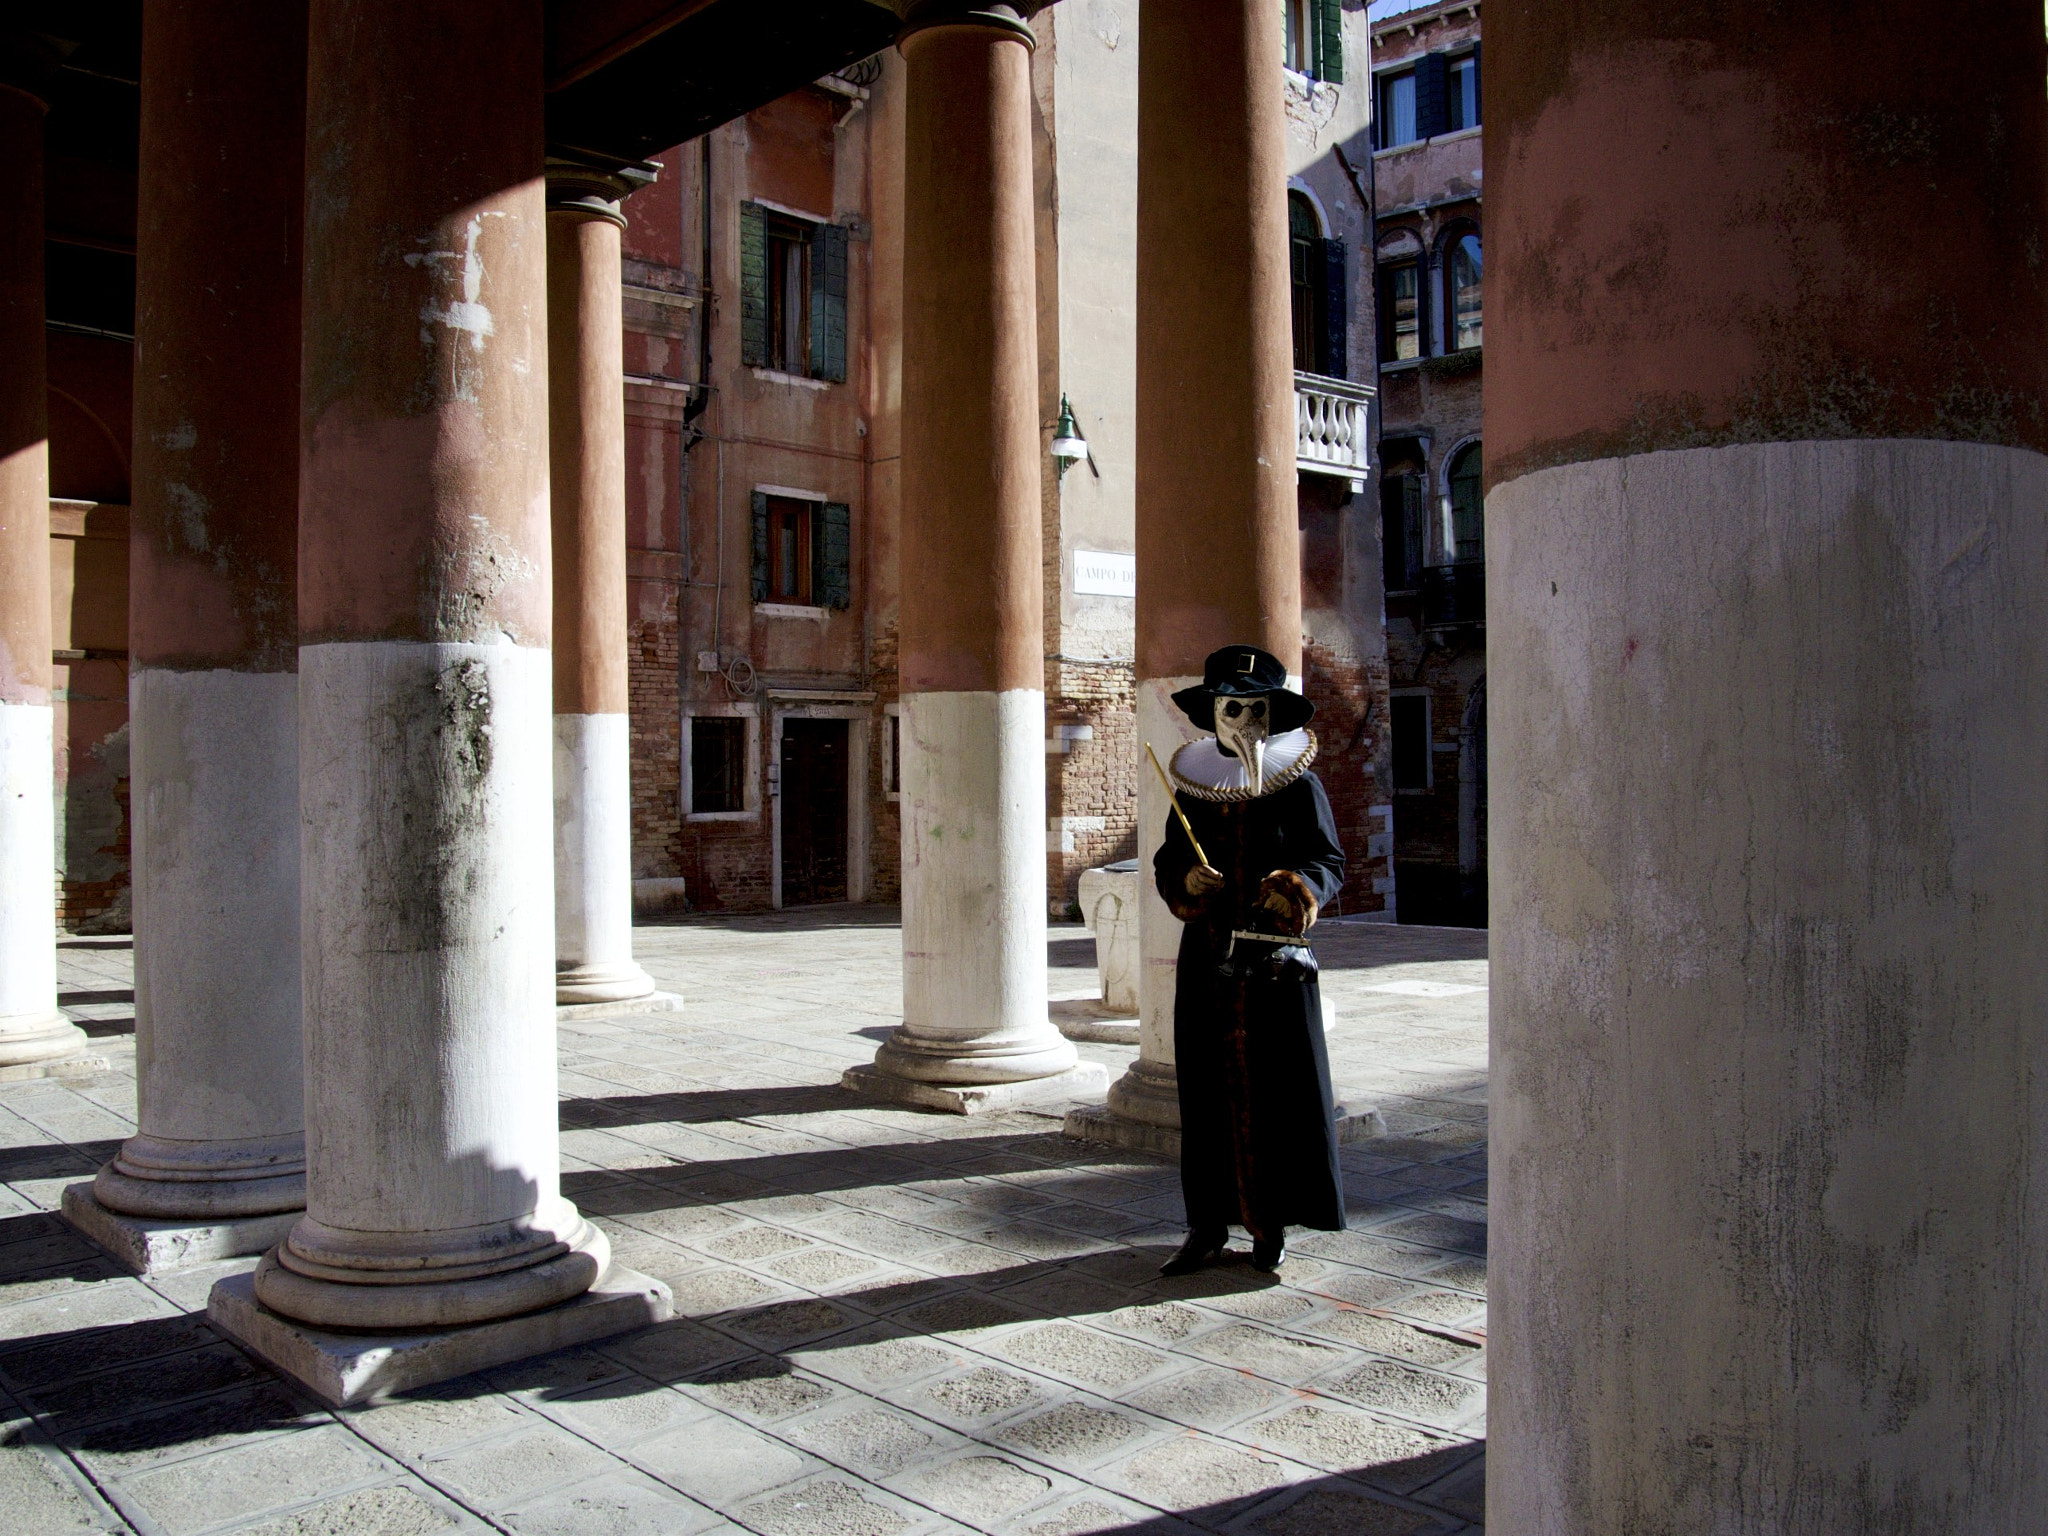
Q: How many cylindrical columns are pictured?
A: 7